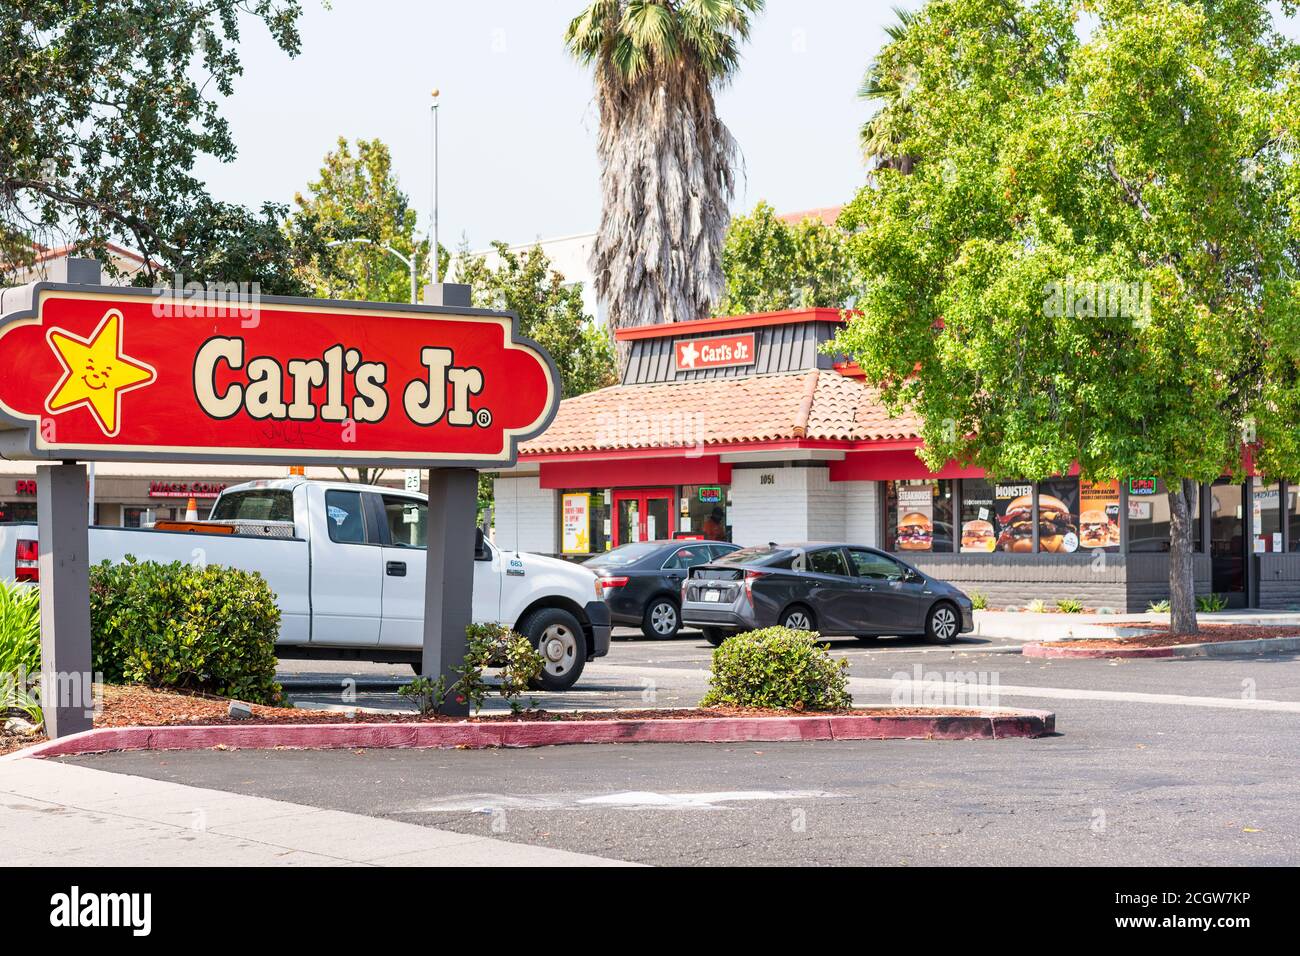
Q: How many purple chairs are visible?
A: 0